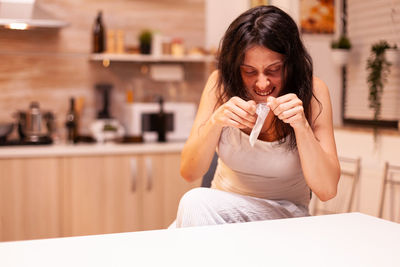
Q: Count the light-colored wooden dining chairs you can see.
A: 2